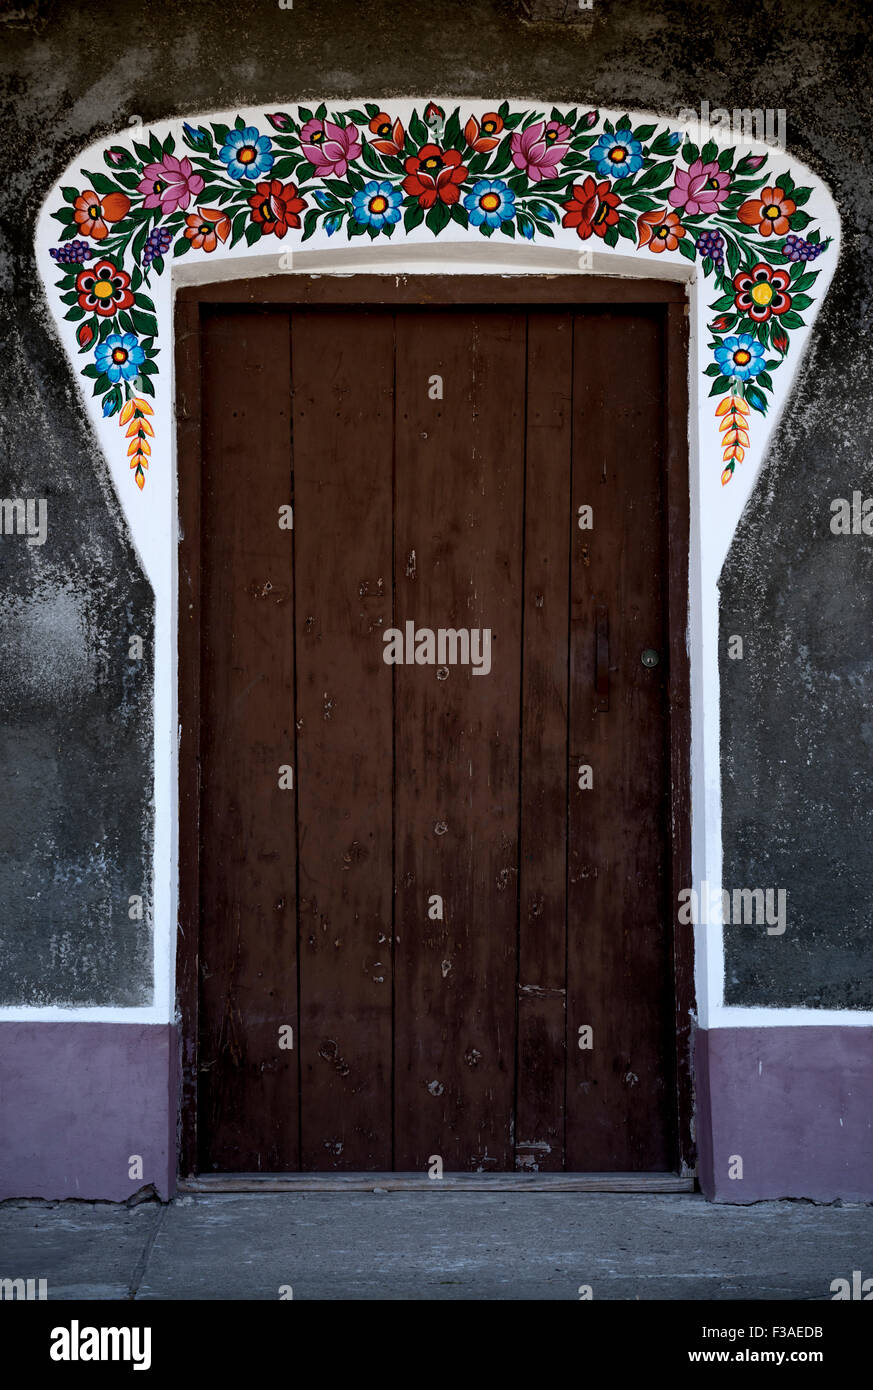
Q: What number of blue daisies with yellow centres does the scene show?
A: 6